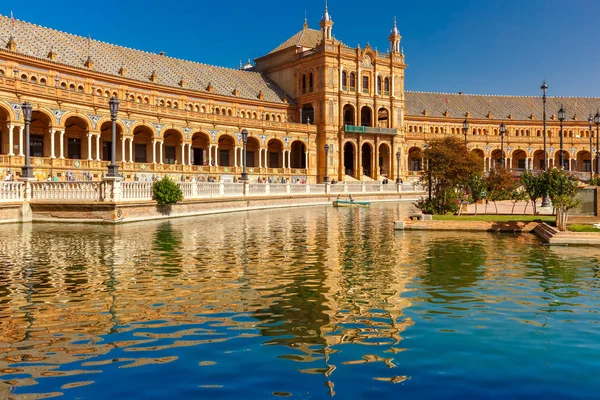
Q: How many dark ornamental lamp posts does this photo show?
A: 11